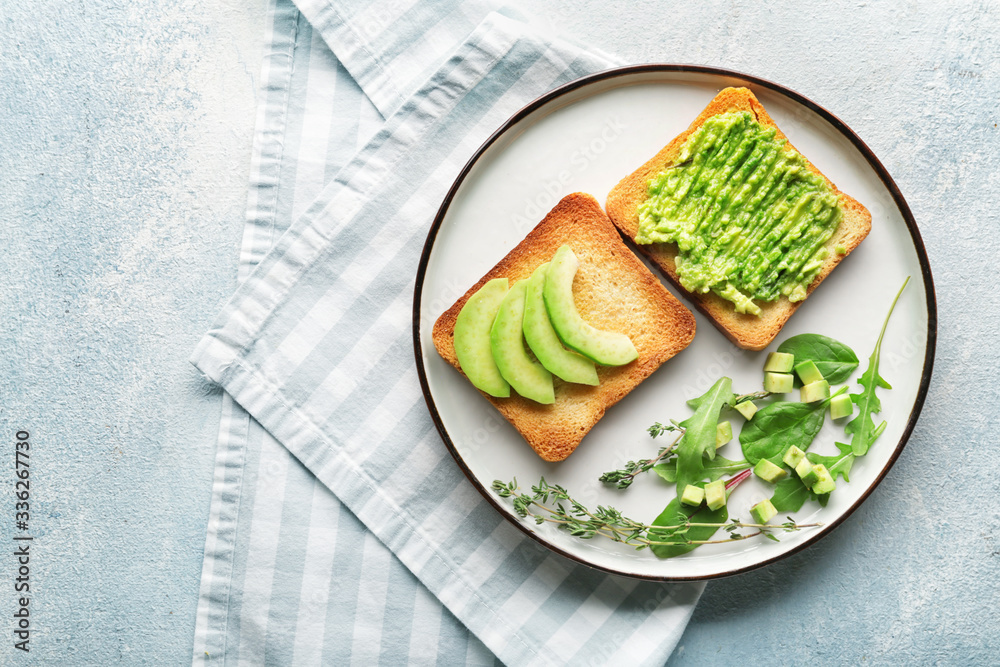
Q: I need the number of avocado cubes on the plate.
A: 14